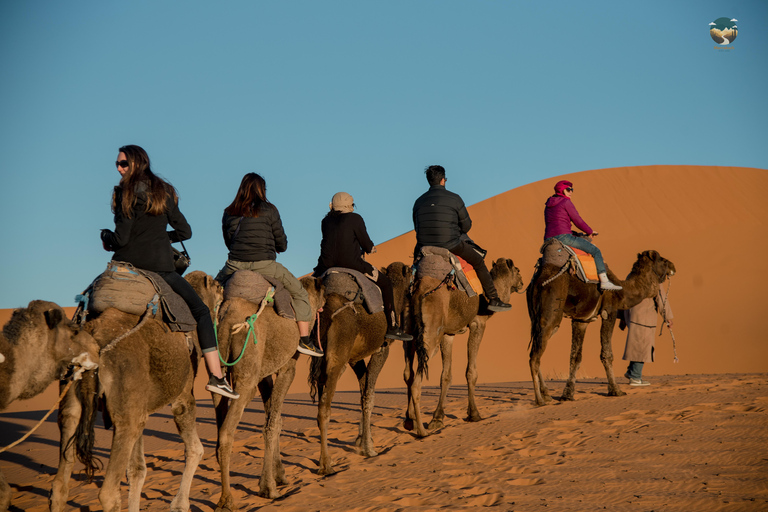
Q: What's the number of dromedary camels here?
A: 6